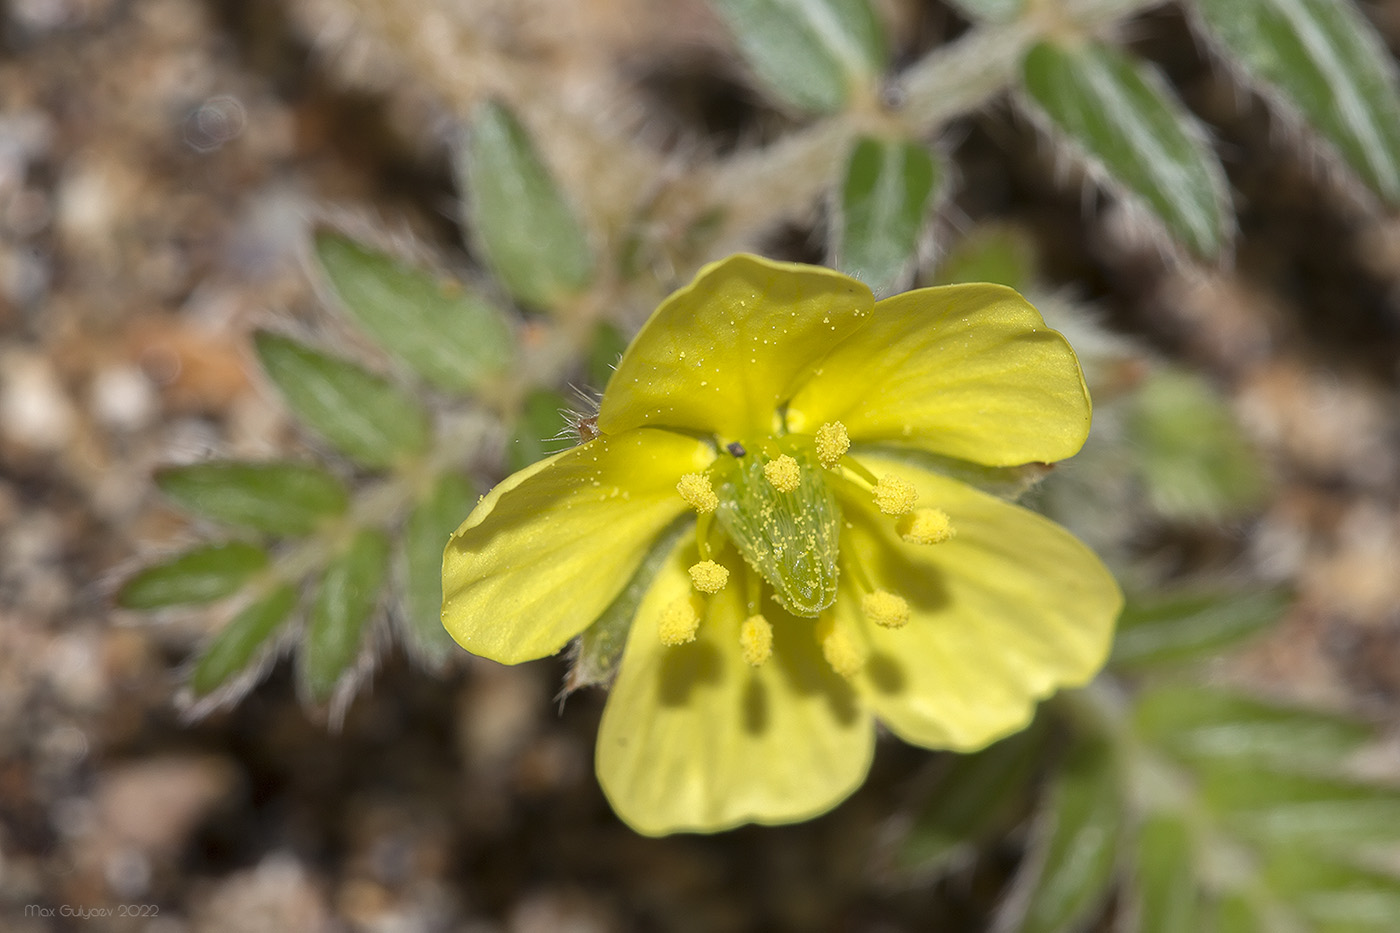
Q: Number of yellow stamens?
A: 10